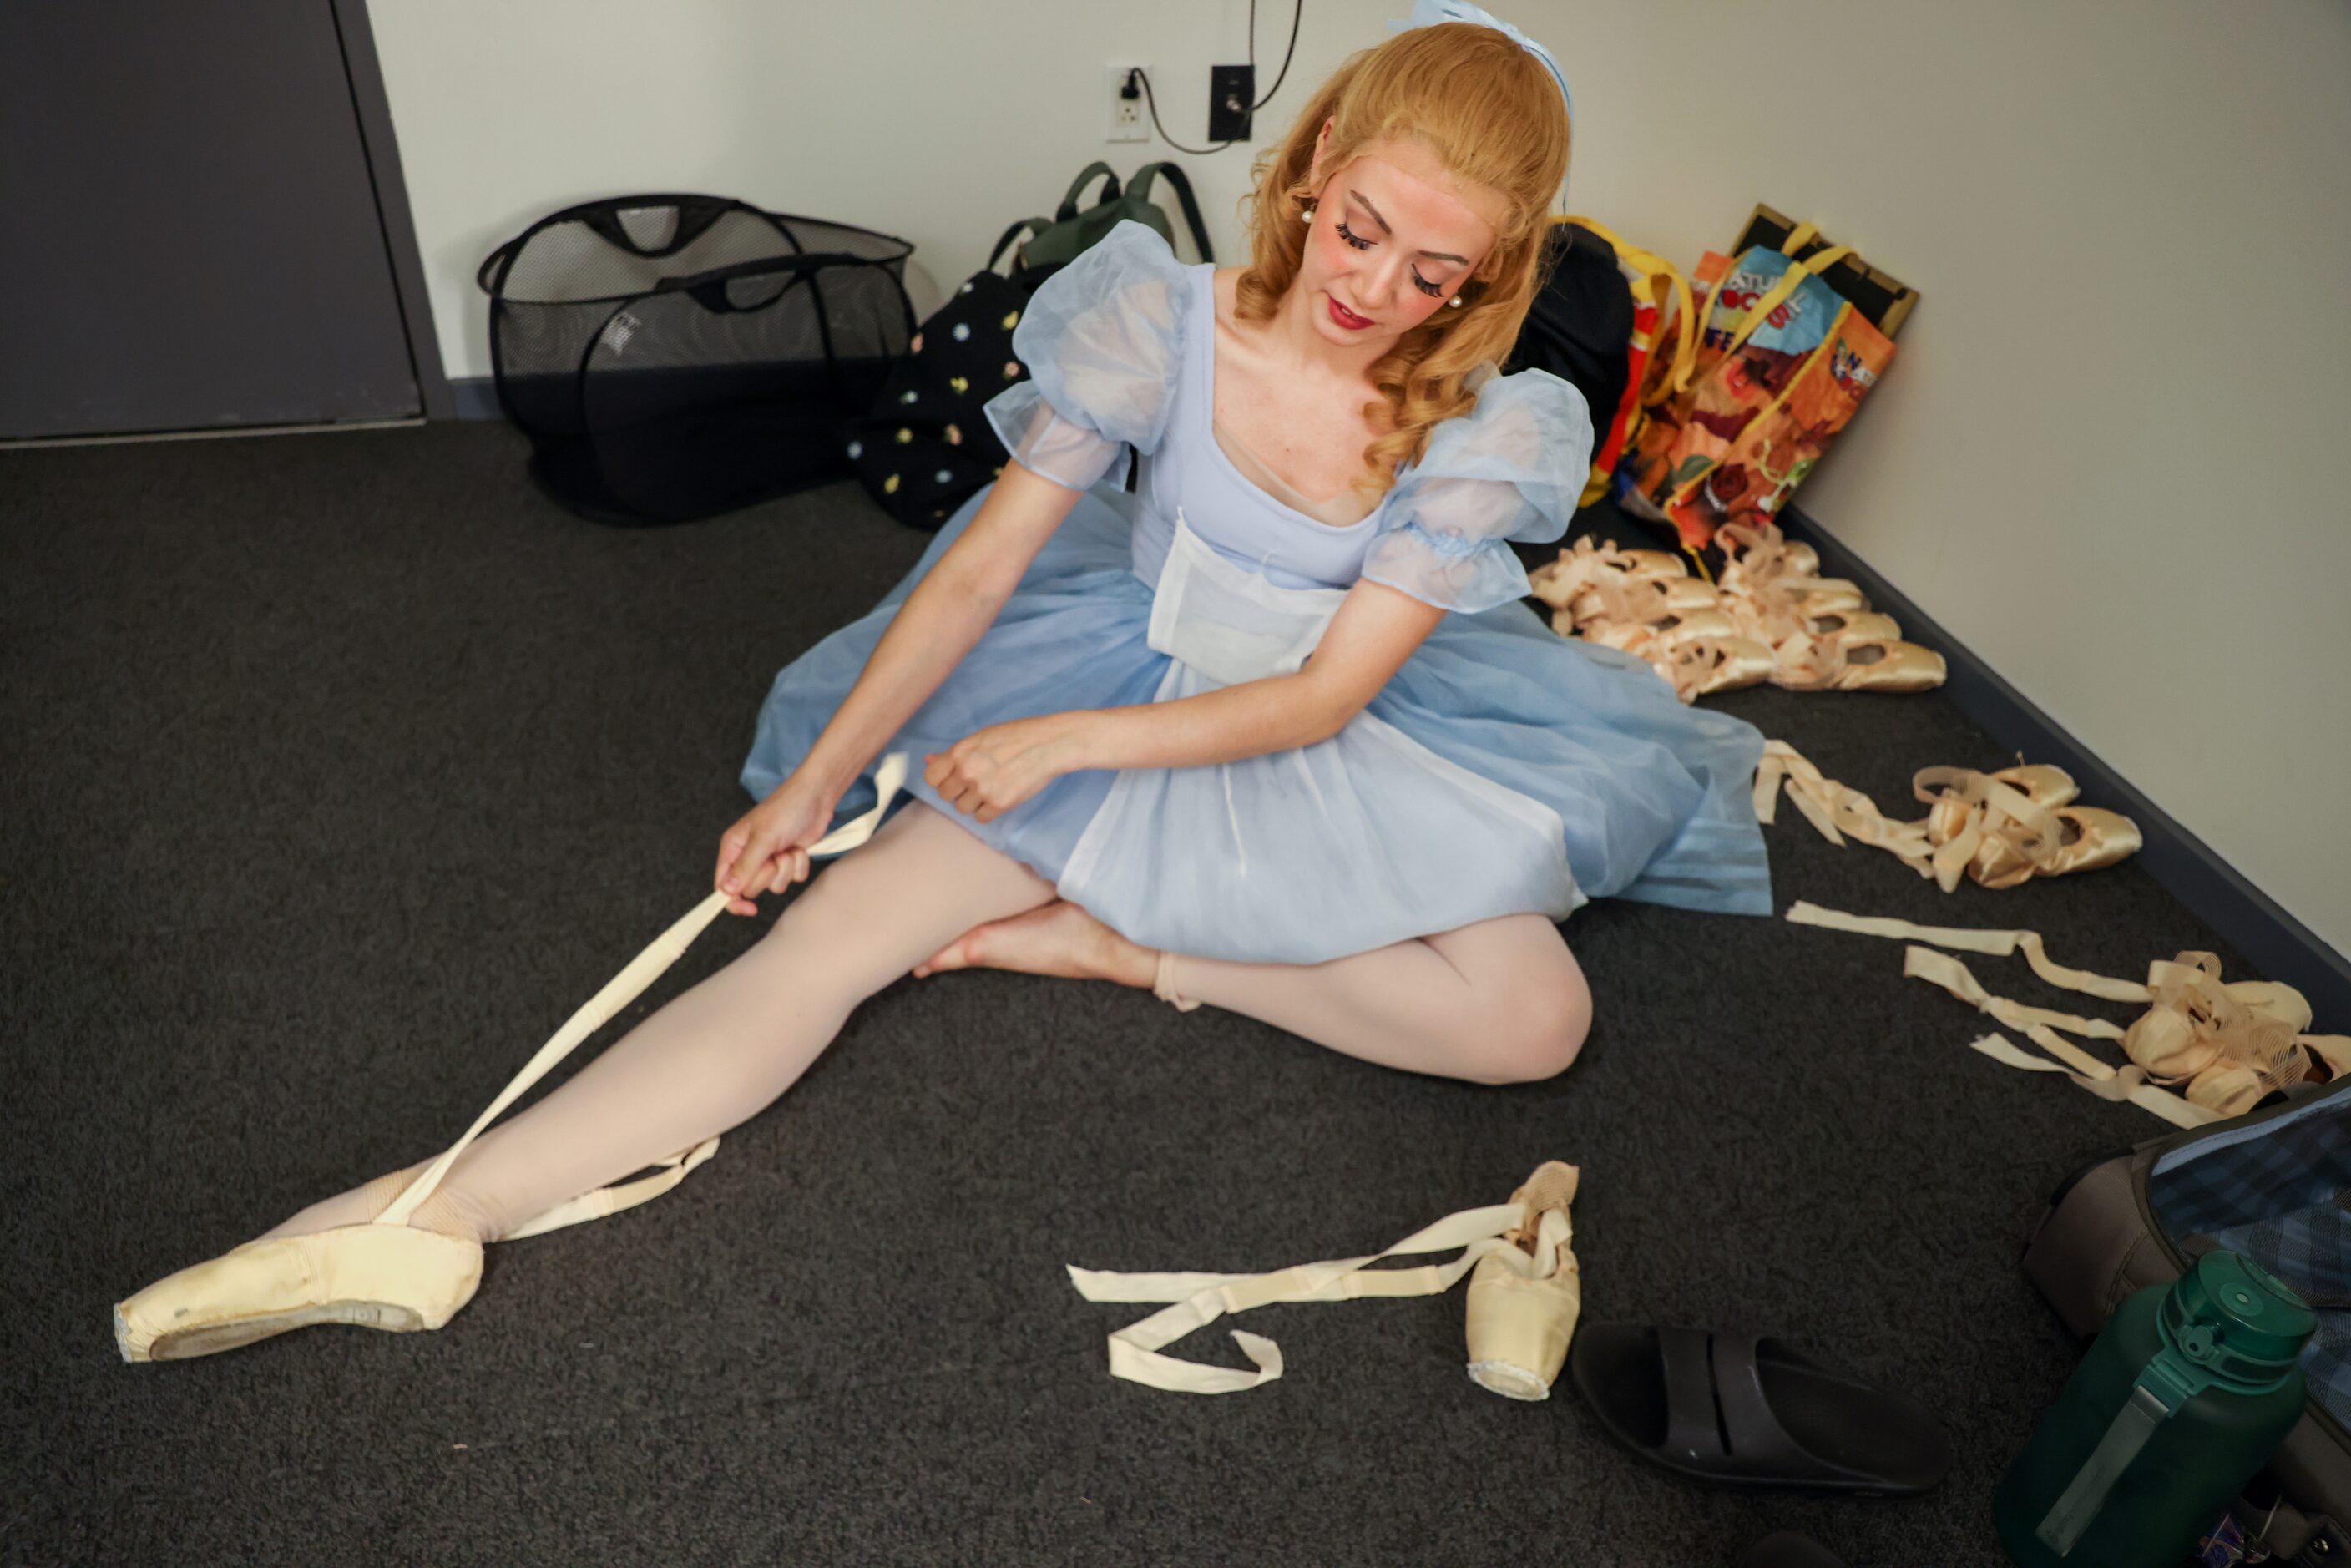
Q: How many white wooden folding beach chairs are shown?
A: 0